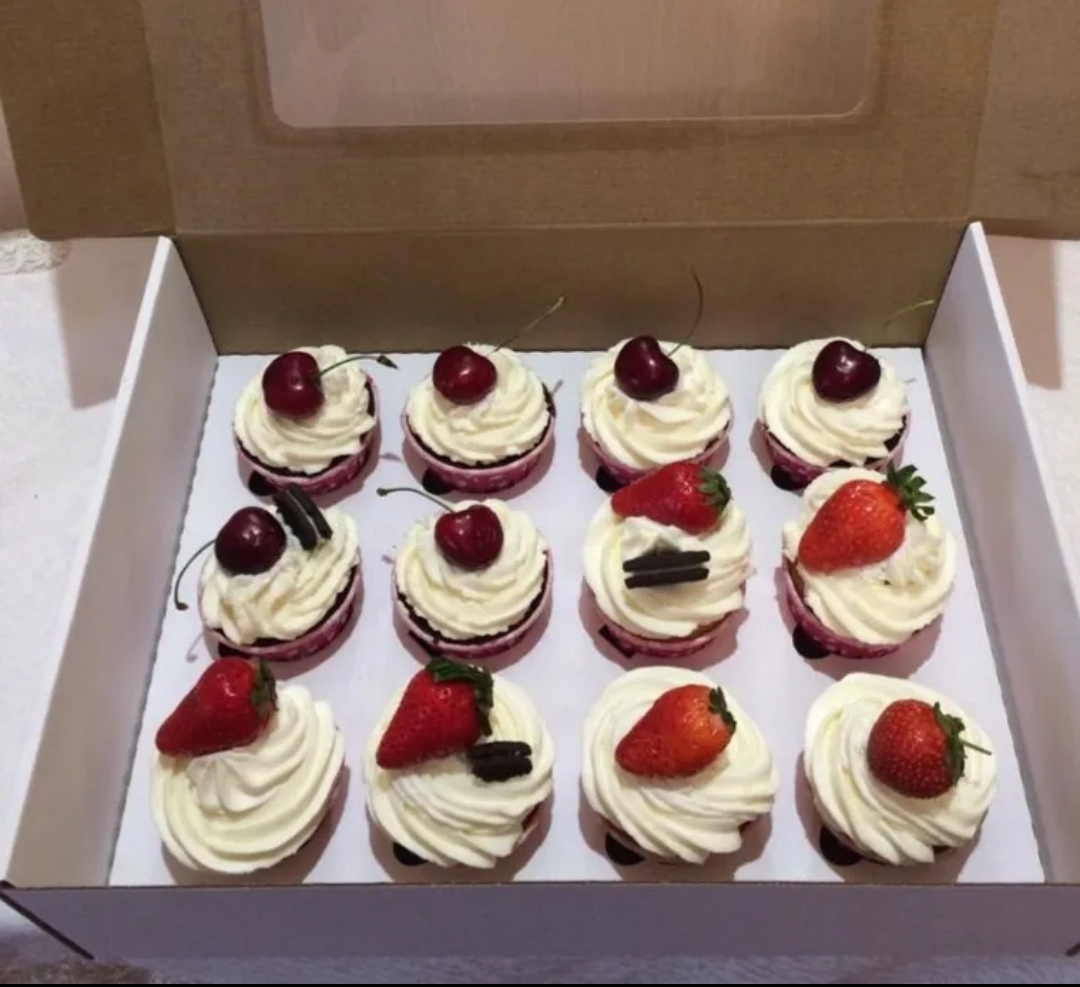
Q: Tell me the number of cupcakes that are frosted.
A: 12